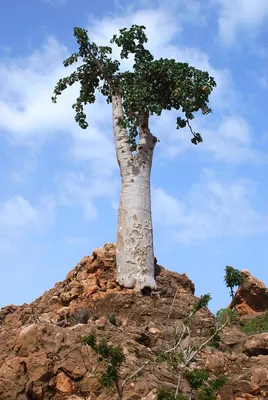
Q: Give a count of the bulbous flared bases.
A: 1